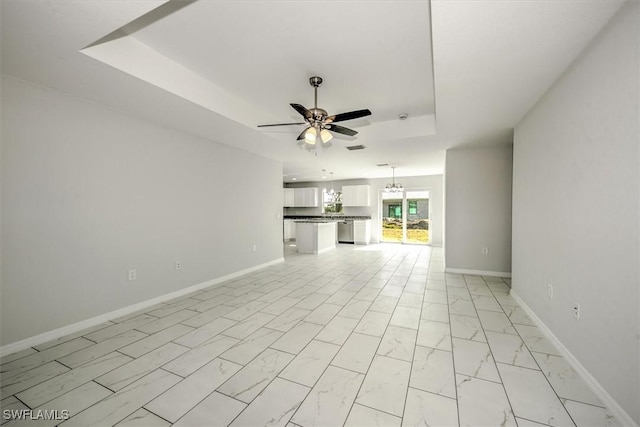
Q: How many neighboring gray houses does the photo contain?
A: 1